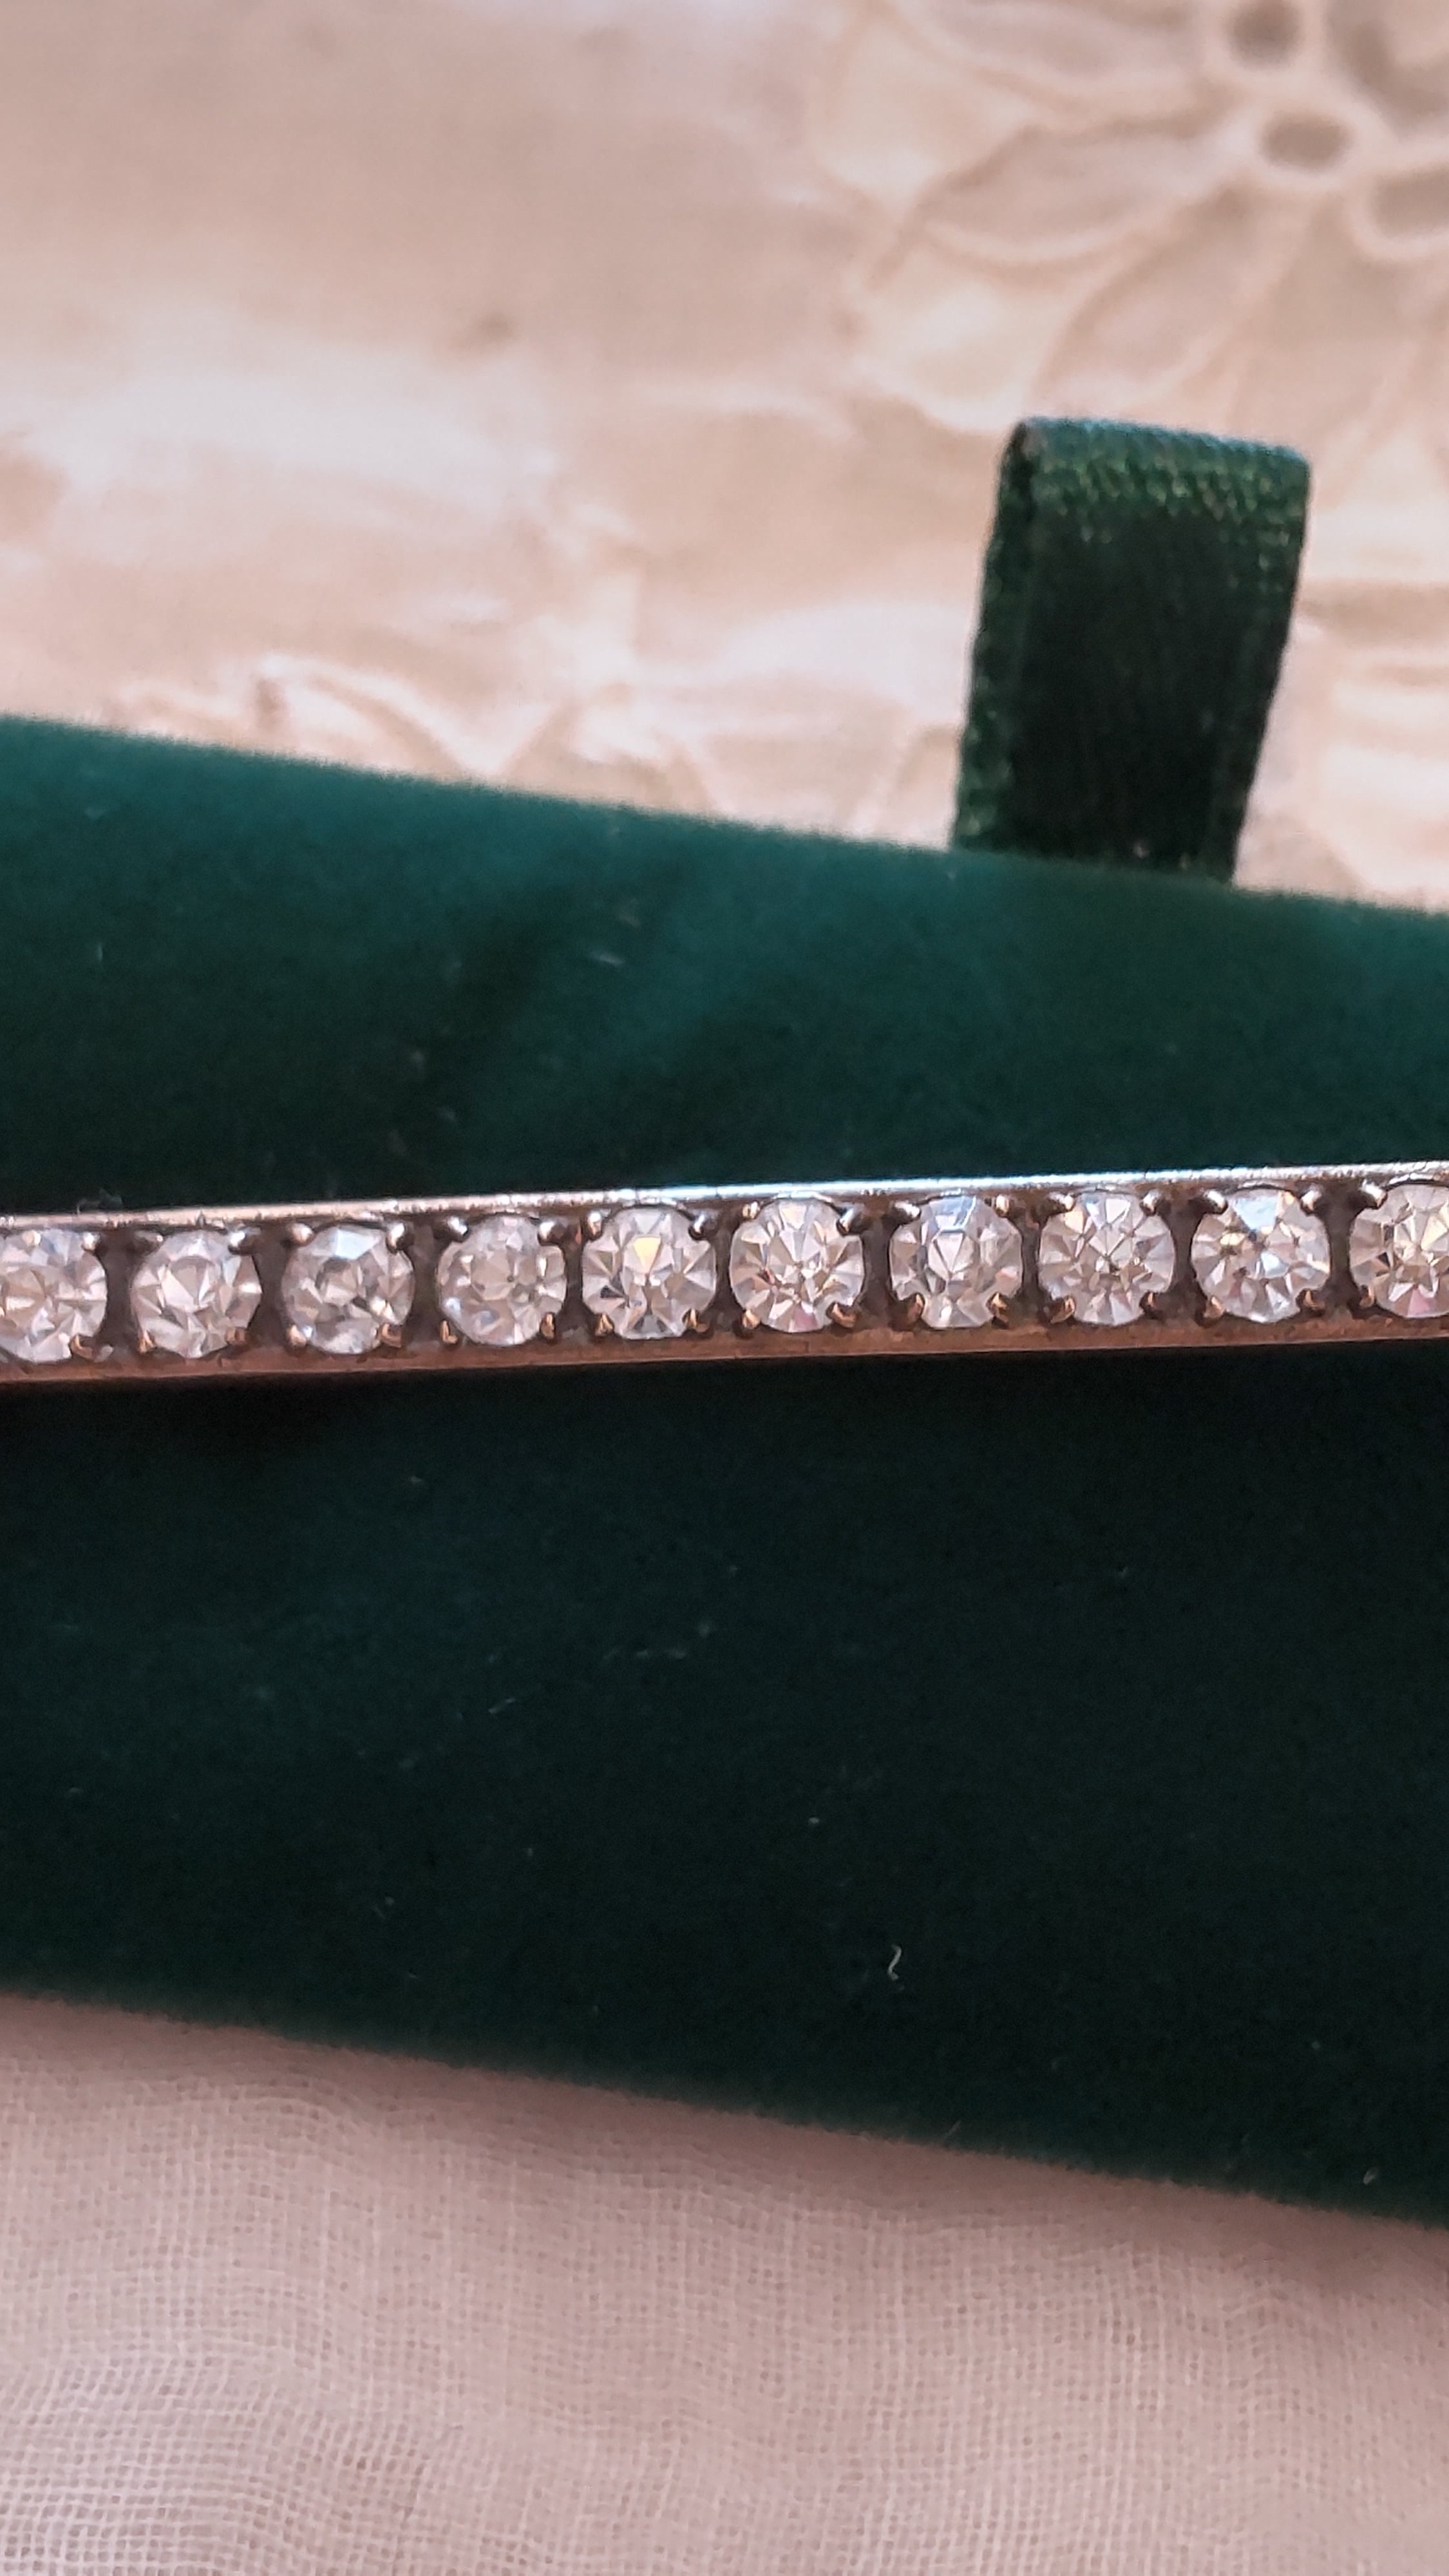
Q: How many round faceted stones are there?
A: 10